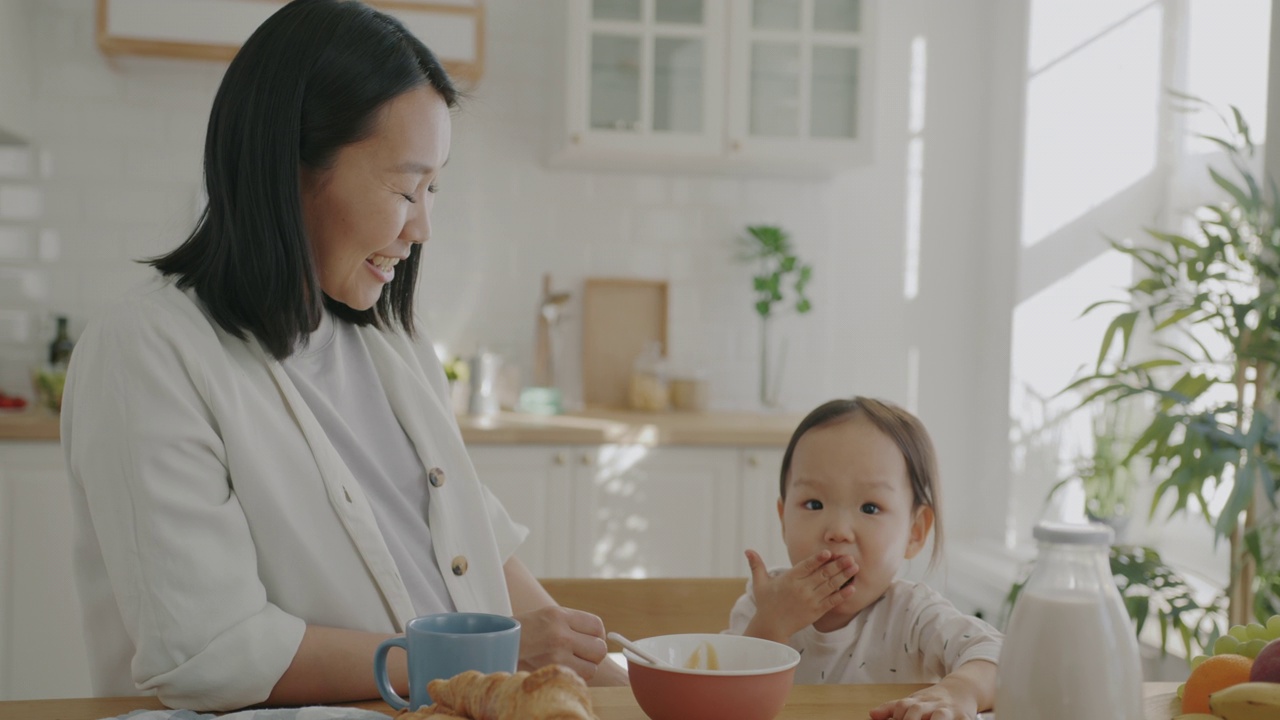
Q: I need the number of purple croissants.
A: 0